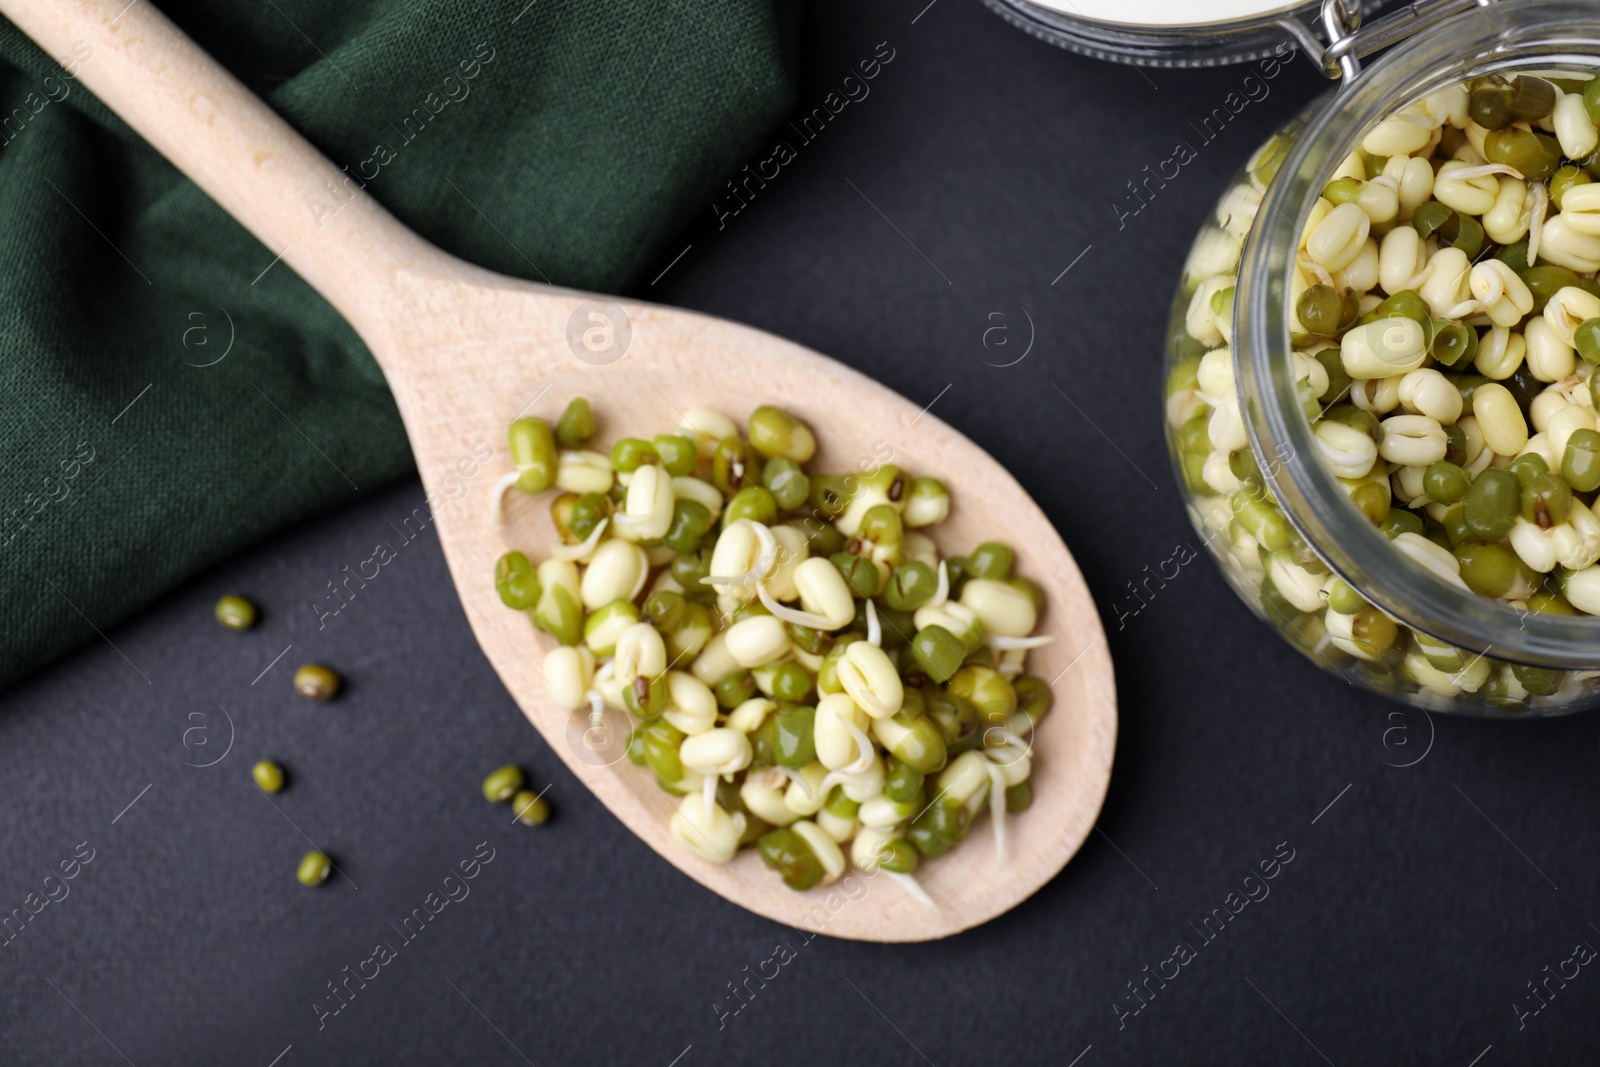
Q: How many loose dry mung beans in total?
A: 6